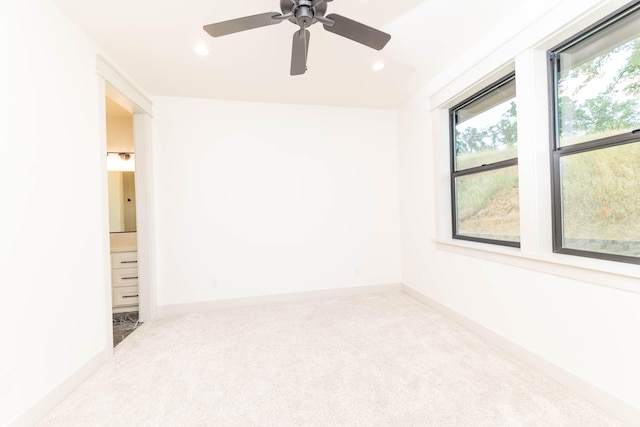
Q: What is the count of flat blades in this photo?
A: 3